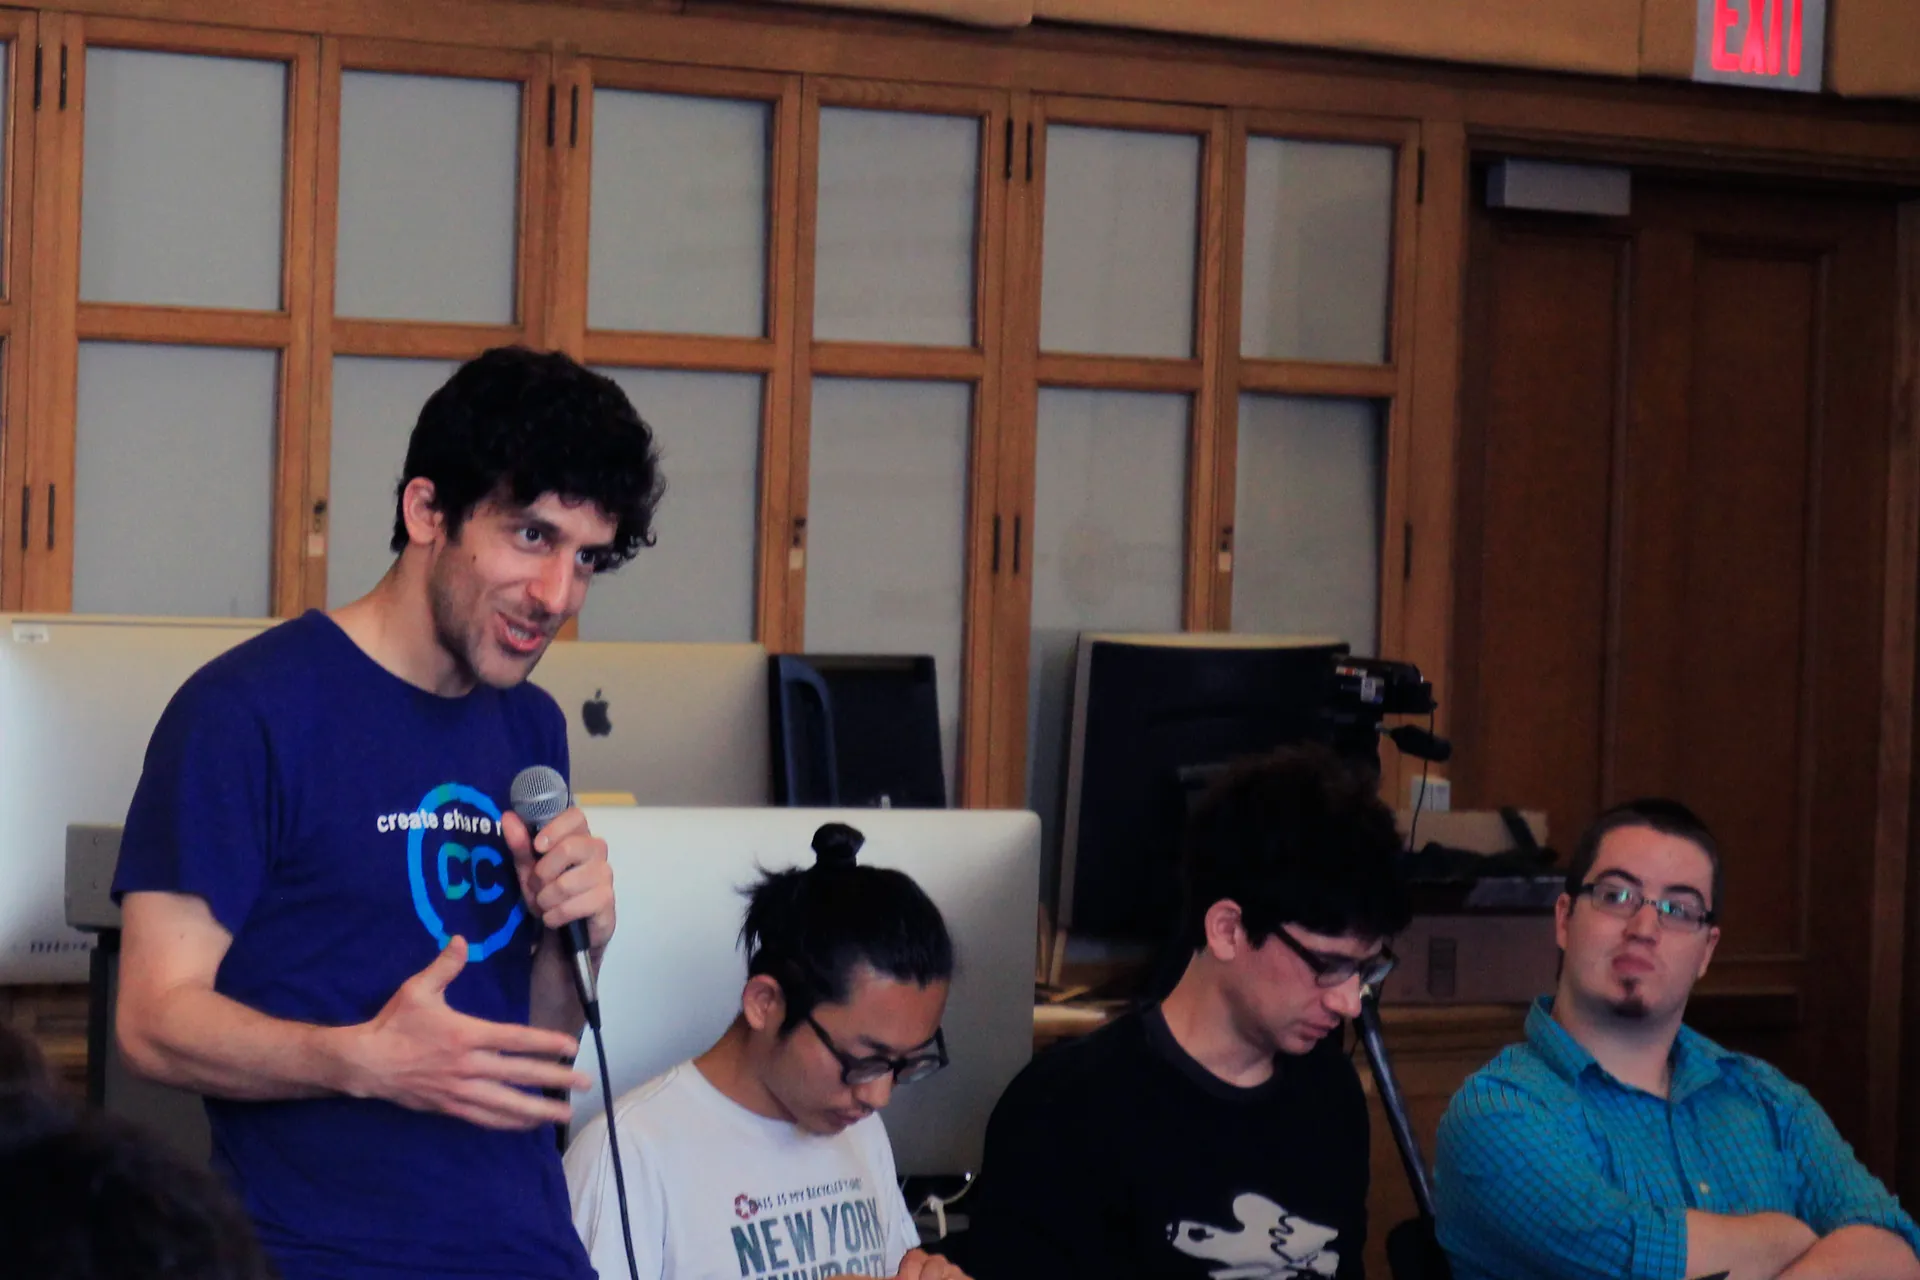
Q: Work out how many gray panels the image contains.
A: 12